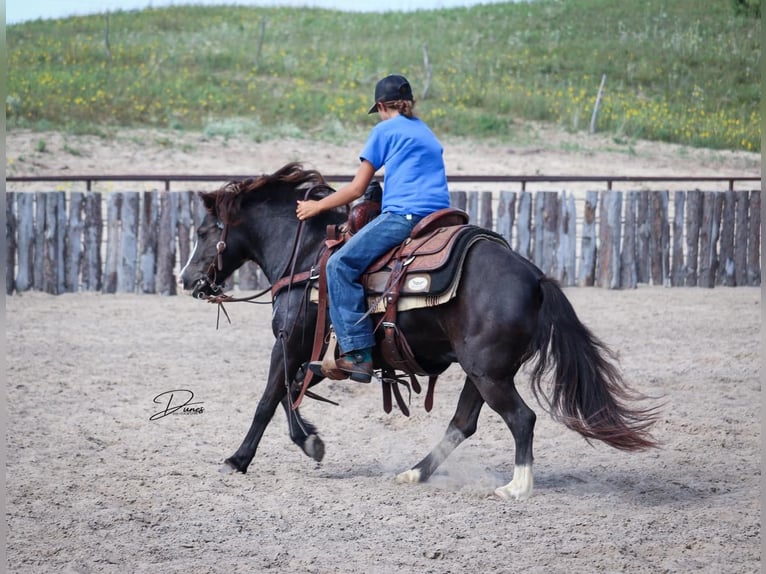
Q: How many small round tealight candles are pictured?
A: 0